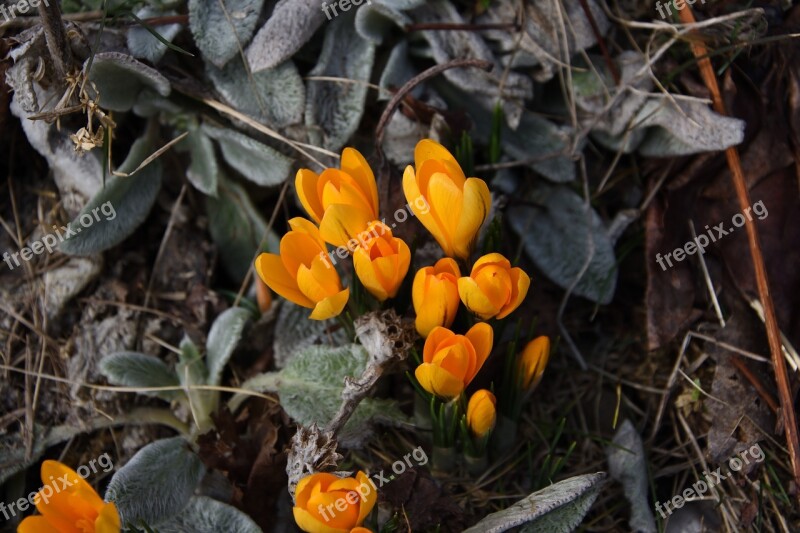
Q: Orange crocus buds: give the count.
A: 11